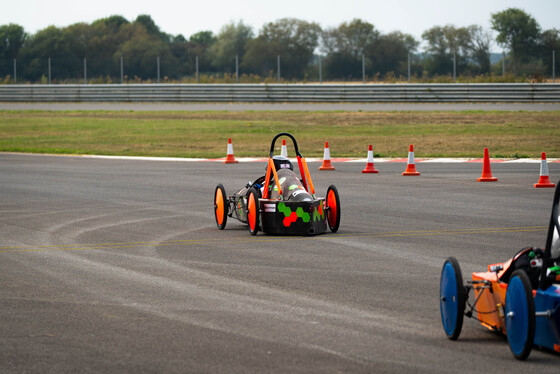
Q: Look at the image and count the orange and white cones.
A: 6